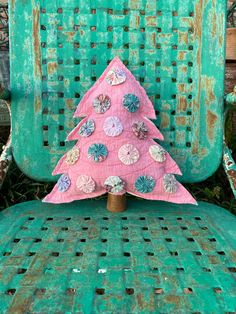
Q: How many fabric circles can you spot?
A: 15